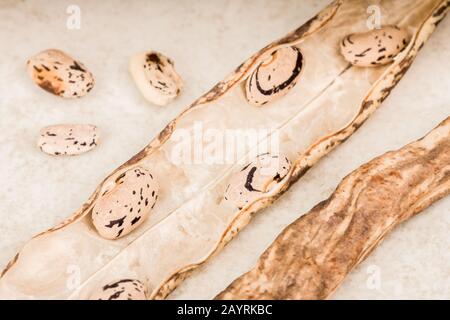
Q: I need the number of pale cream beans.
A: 8